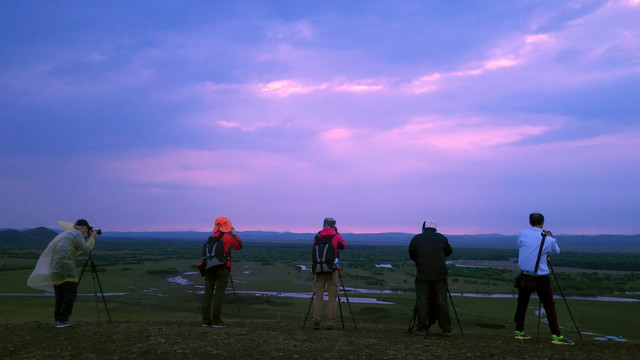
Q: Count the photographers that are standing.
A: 5